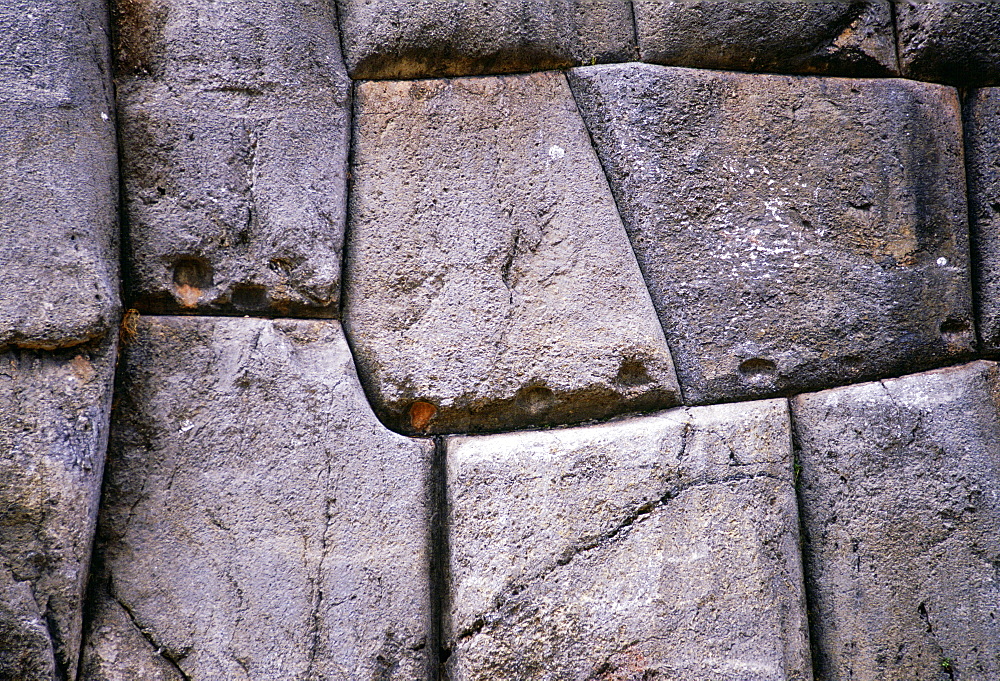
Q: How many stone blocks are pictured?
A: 12